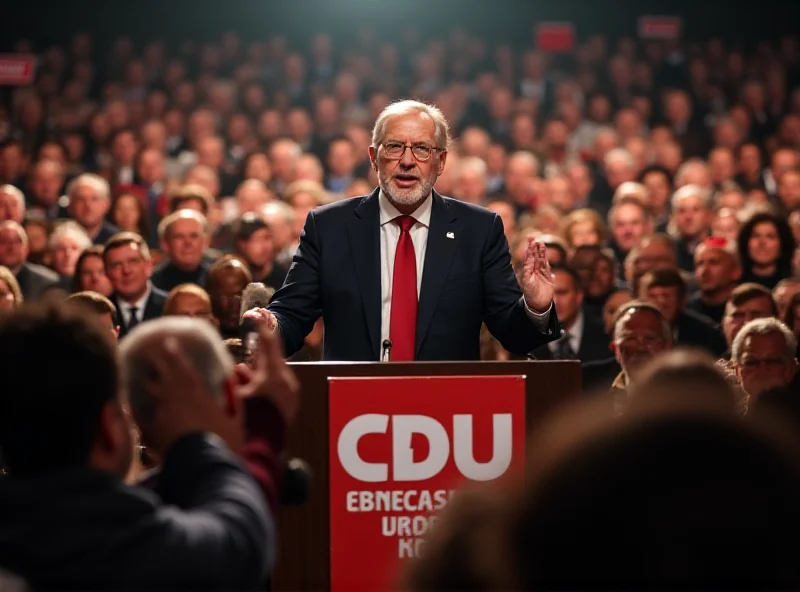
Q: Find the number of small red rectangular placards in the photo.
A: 3